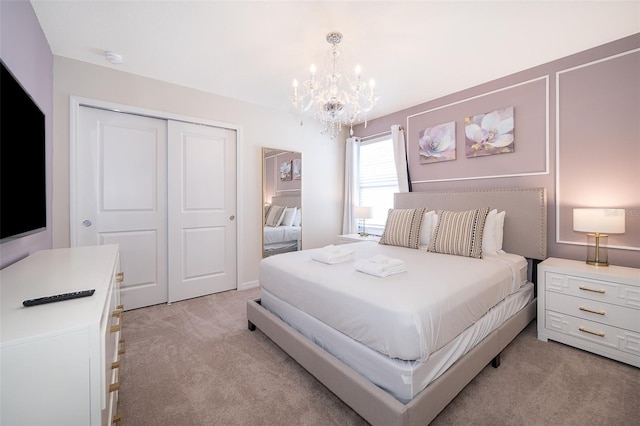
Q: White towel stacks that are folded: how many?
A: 2